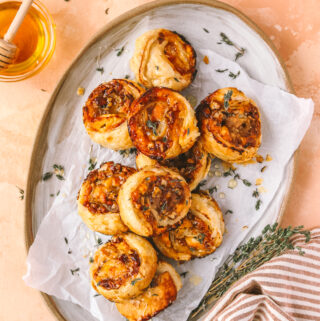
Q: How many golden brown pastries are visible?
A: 10